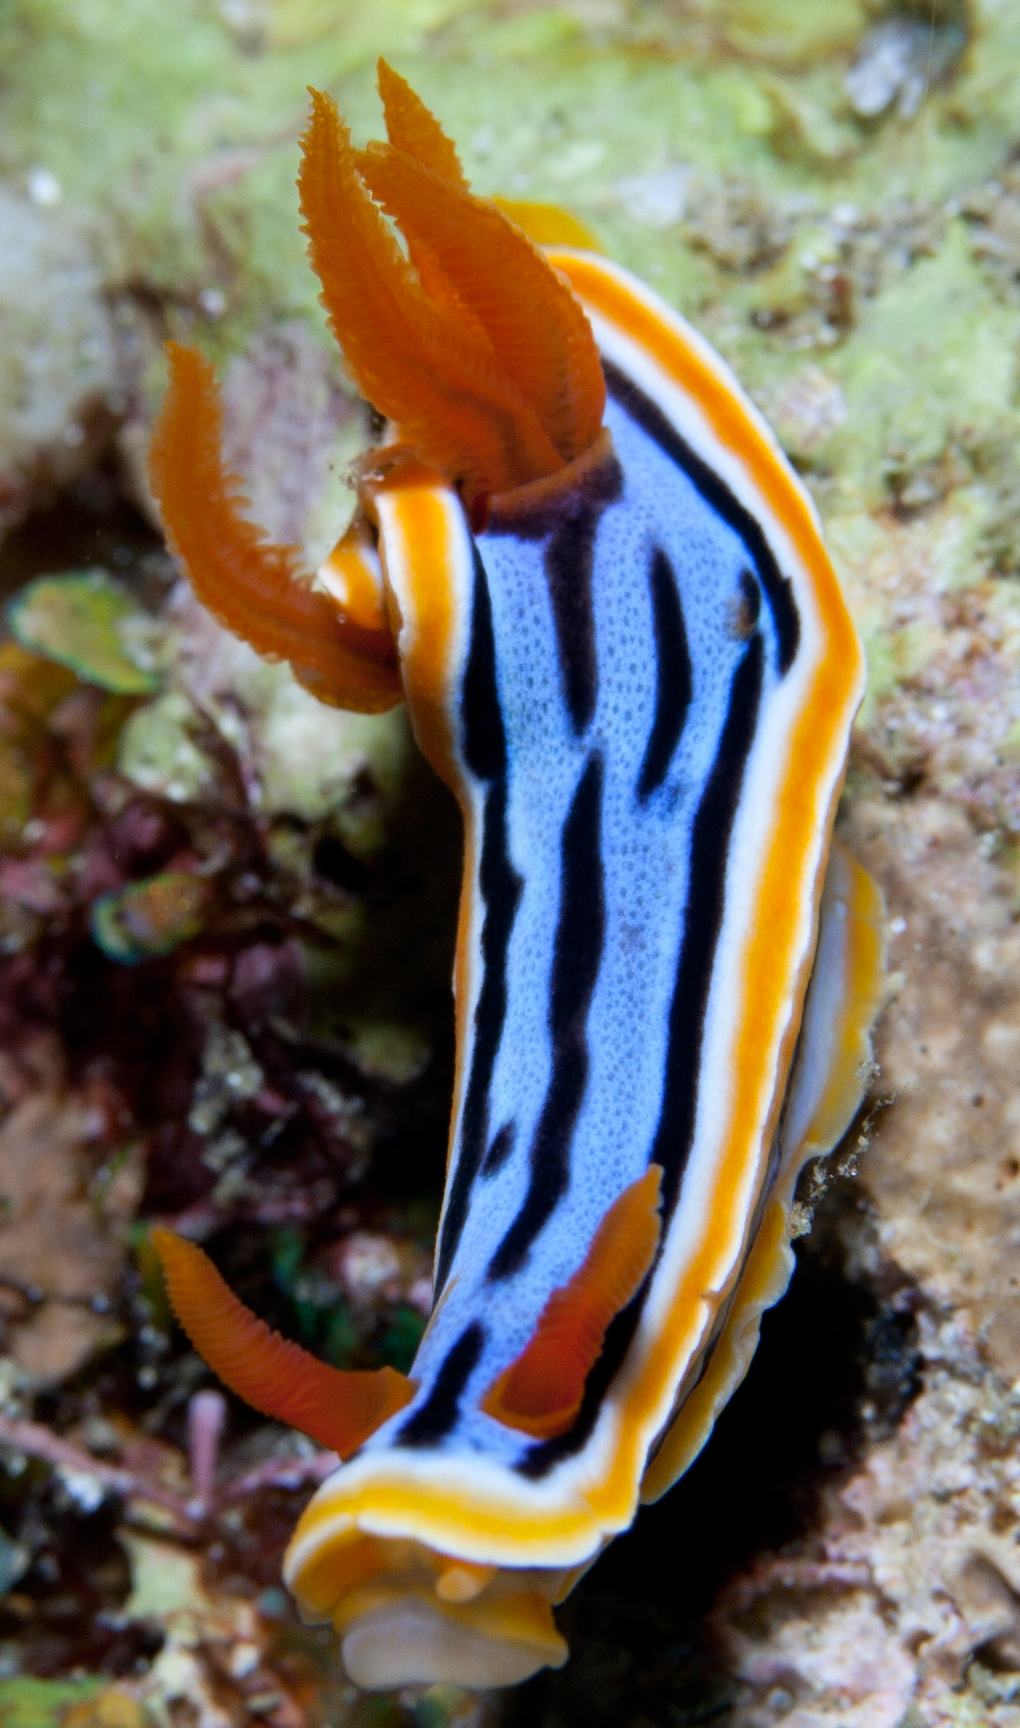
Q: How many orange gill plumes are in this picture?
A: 4